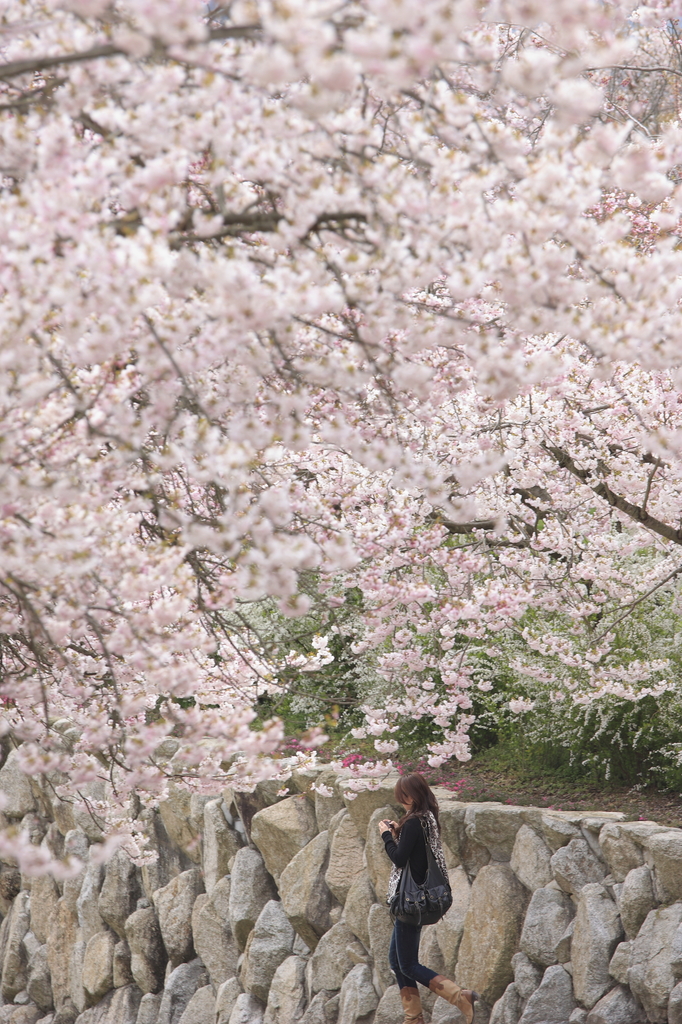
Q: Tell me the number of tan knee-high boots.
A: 2